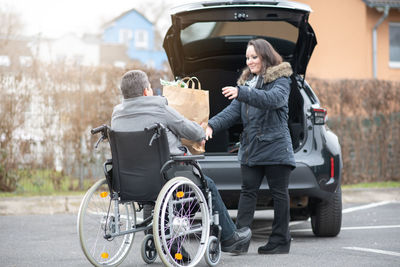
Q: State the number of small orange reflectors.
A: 4